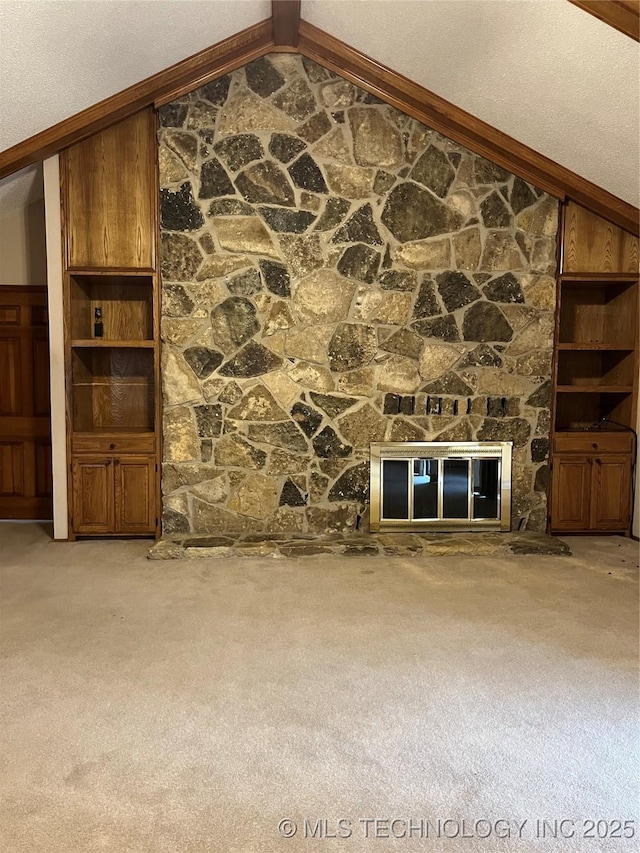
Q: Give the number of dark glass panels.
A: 4